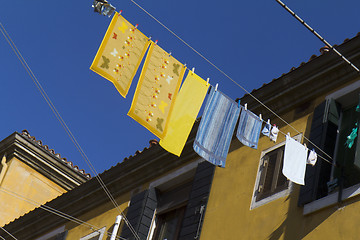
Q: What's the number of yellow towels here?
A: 3